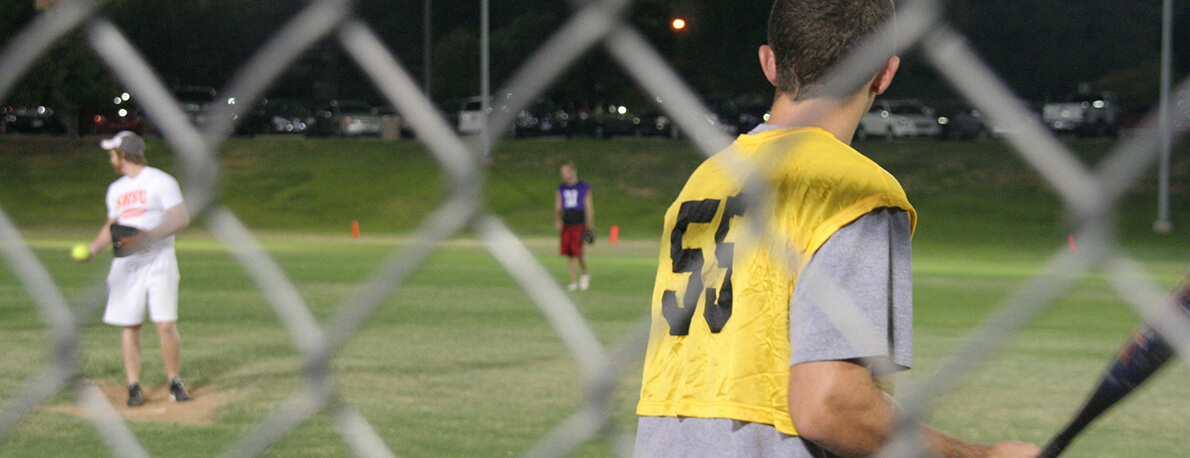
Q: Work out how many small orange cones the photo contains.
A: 3